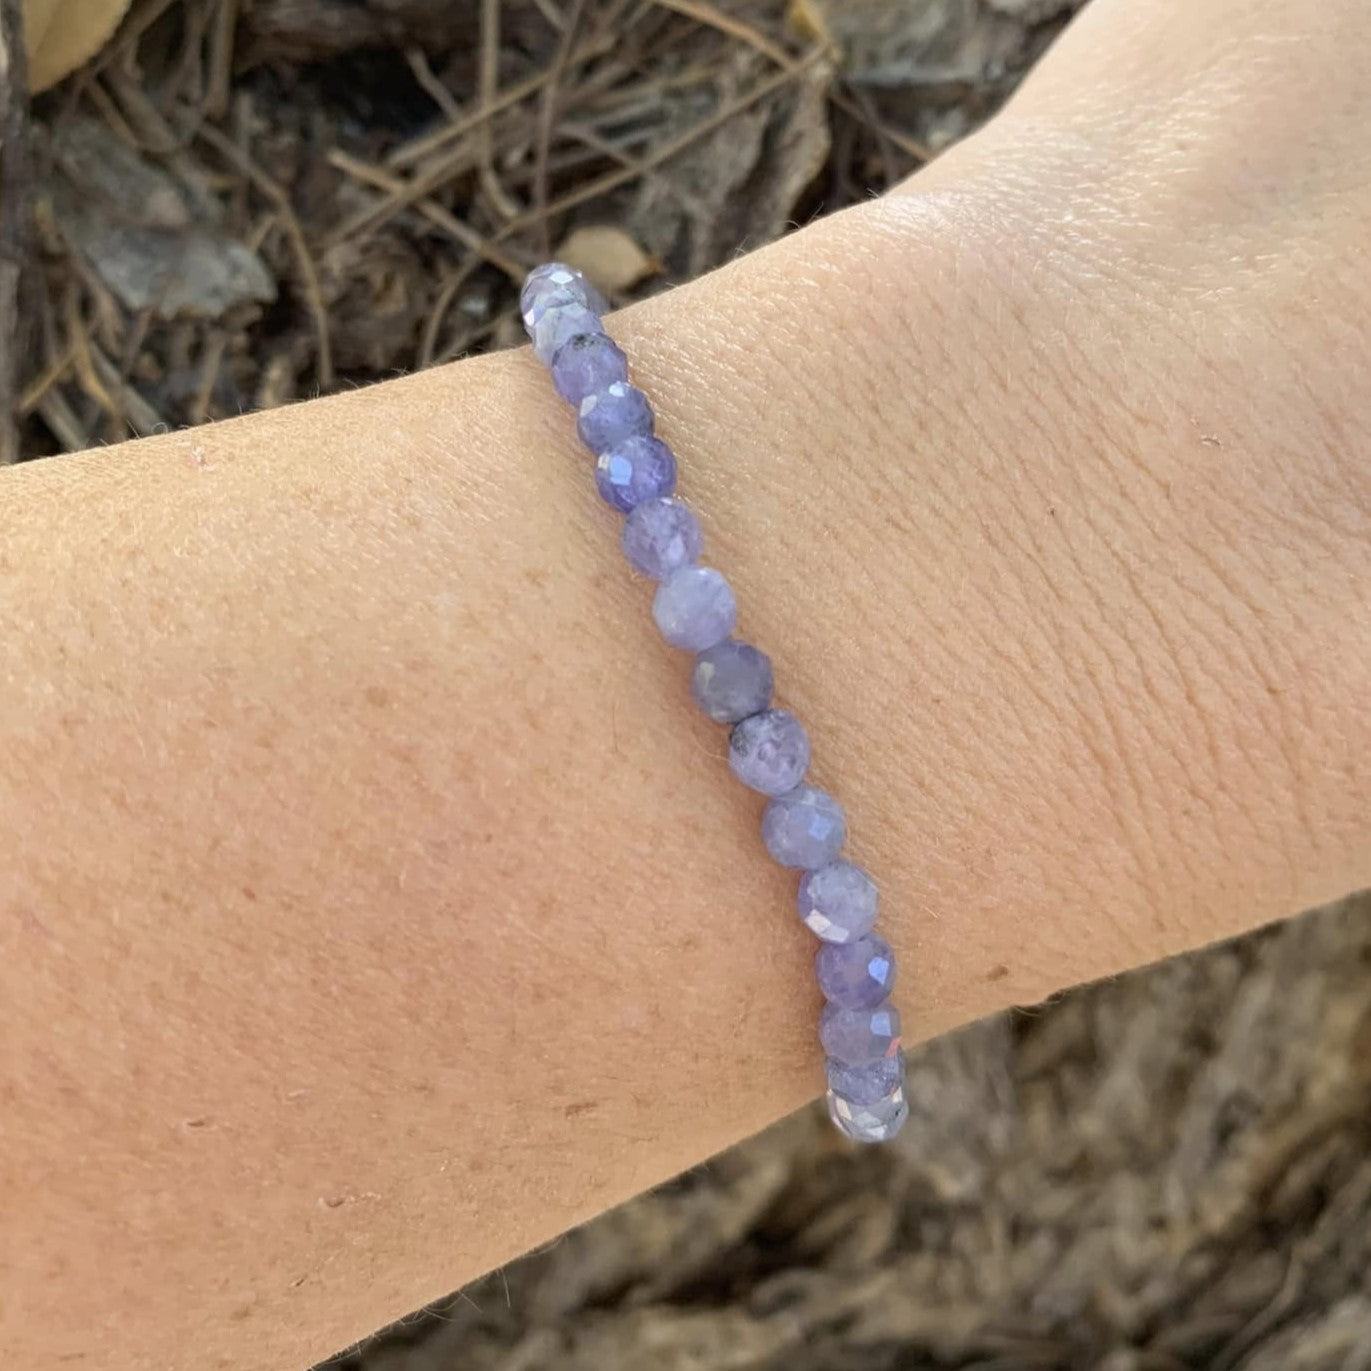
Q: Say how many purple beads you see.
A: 15